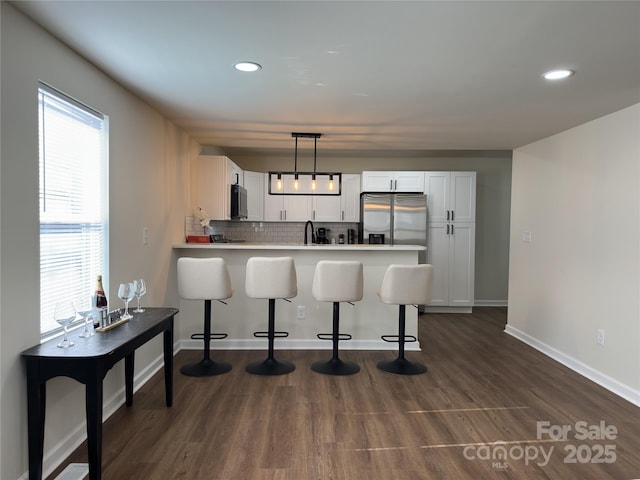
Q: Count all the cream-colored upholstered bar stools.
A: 4